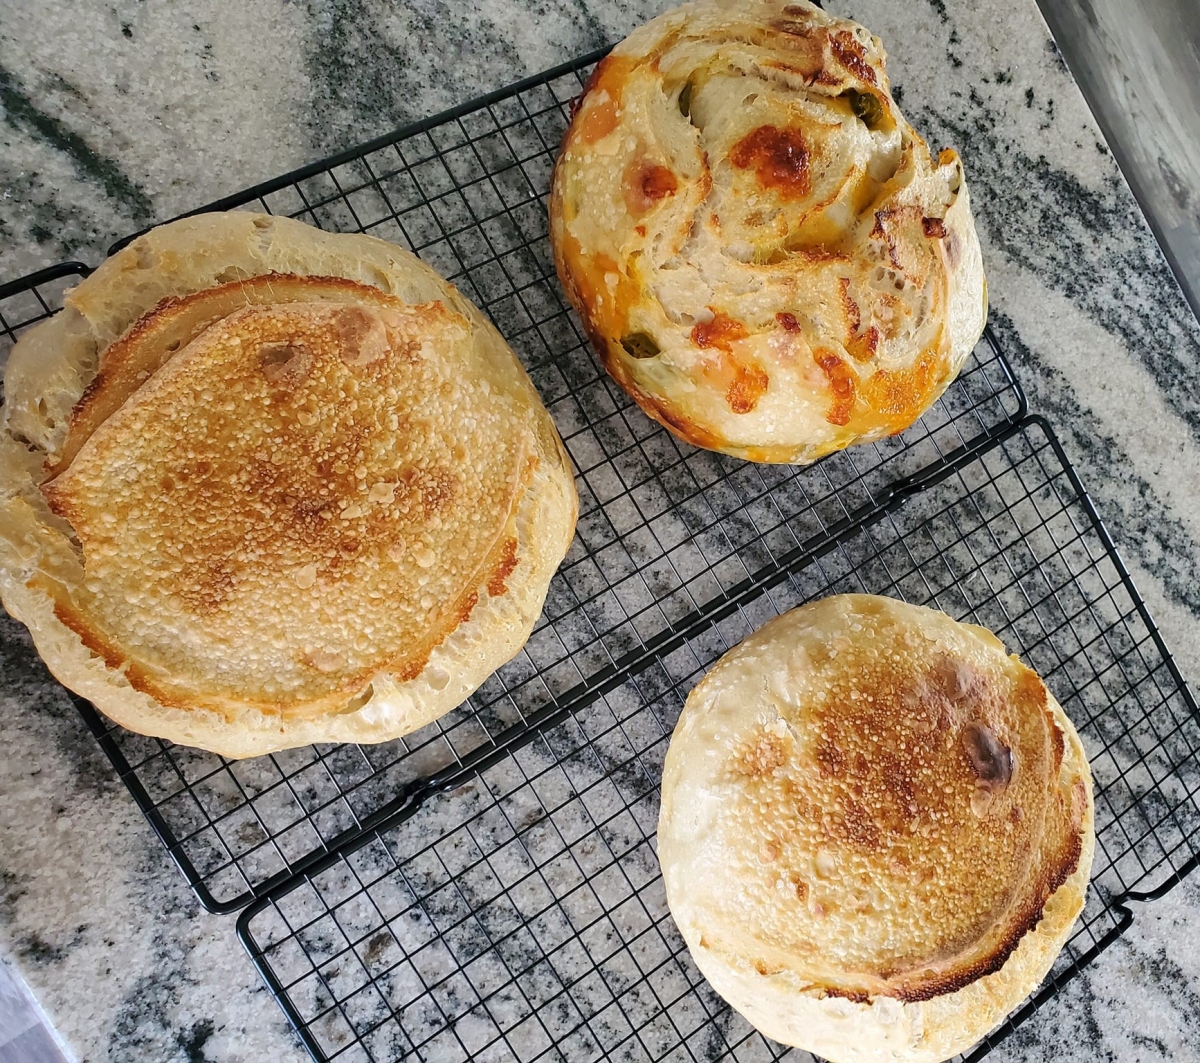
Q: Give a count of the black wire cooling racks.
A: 2